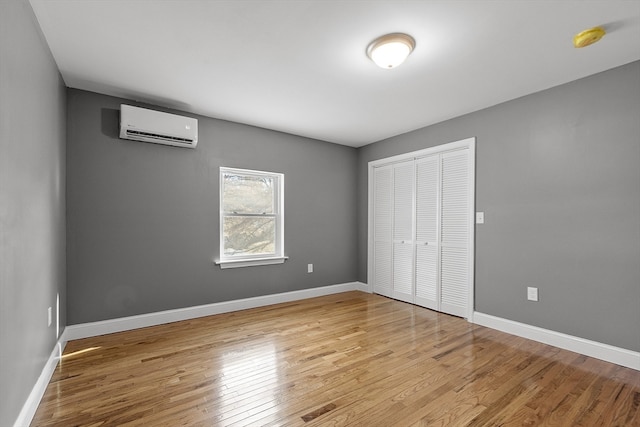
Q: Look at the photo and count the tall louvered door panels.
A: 4